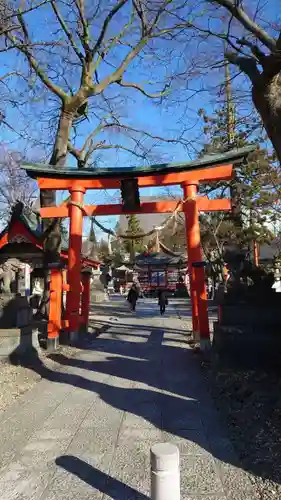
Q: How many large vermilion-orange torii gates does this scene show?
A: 1